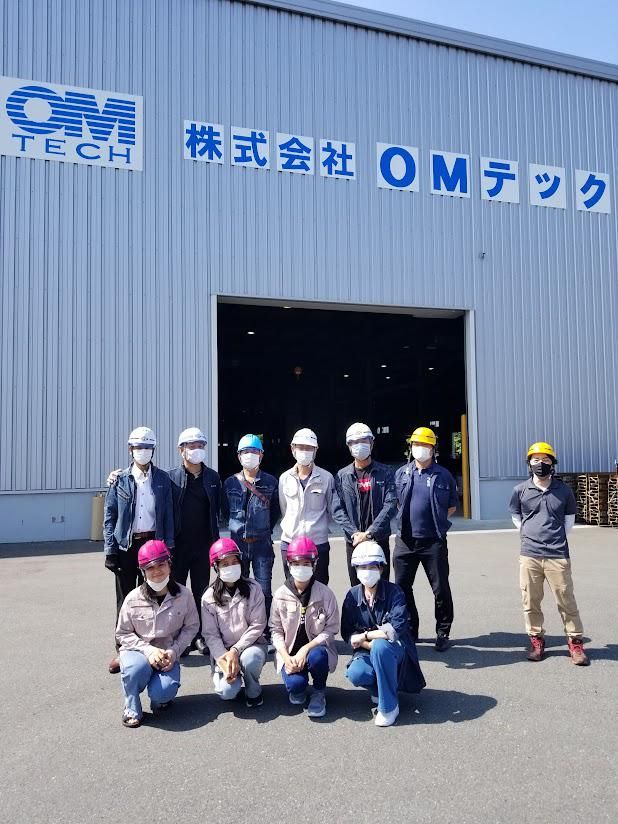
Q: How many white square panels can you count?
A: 9